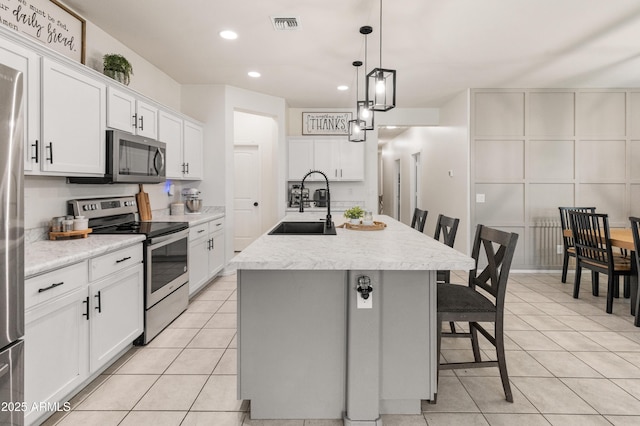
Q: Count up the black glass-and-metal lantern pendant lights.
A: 3